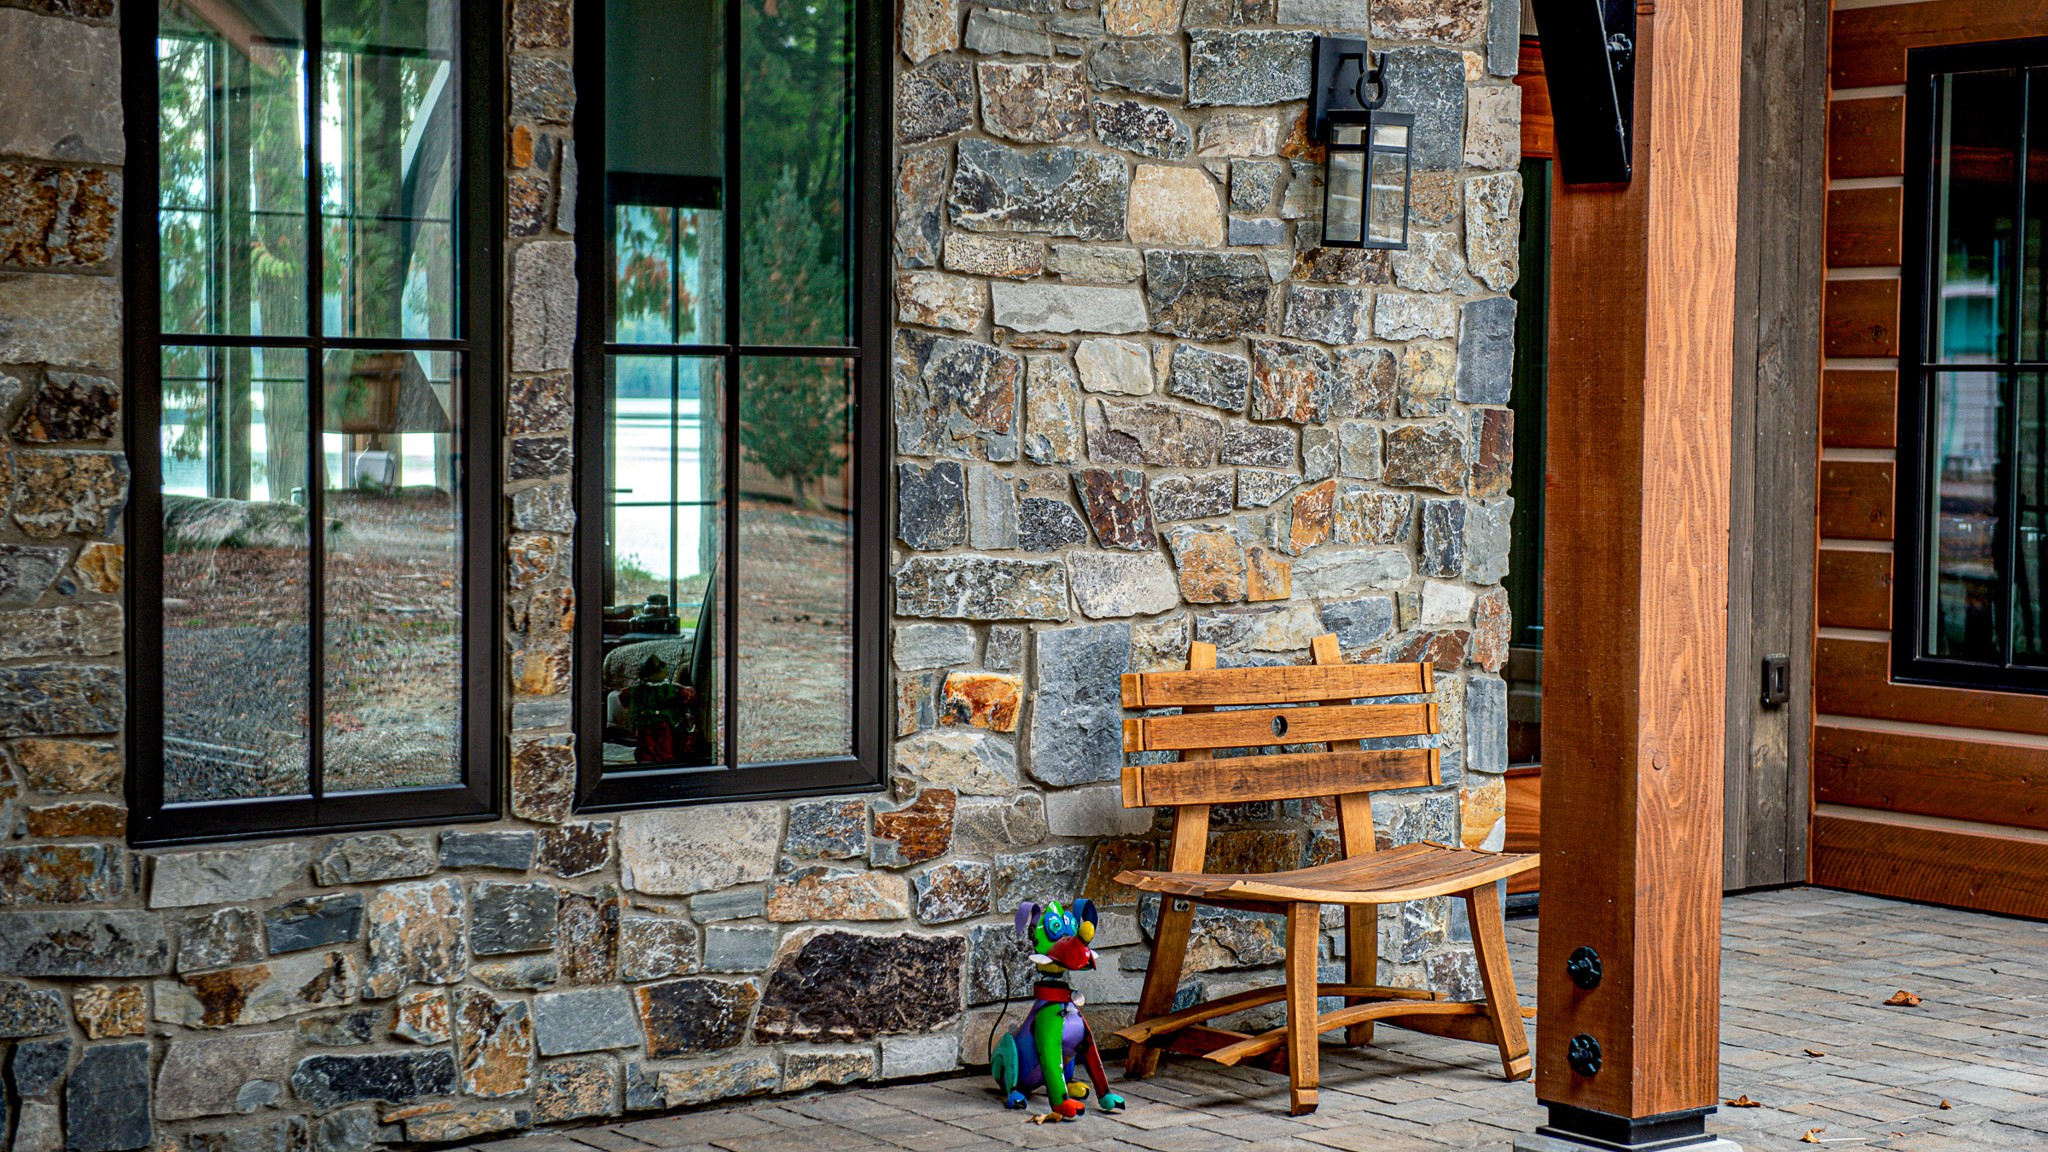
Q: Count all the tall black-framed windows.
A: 3